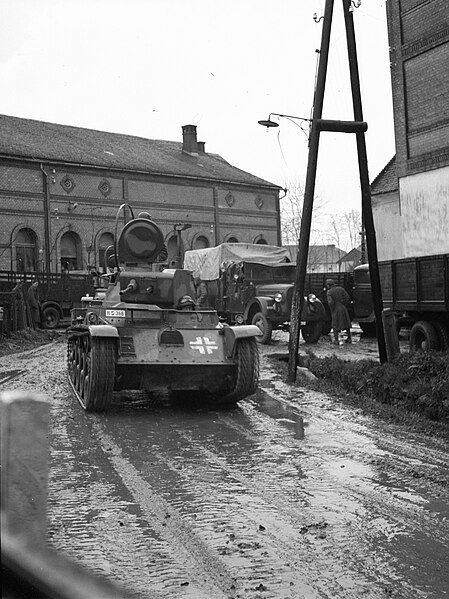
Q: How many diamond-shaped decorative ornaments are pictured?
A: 4